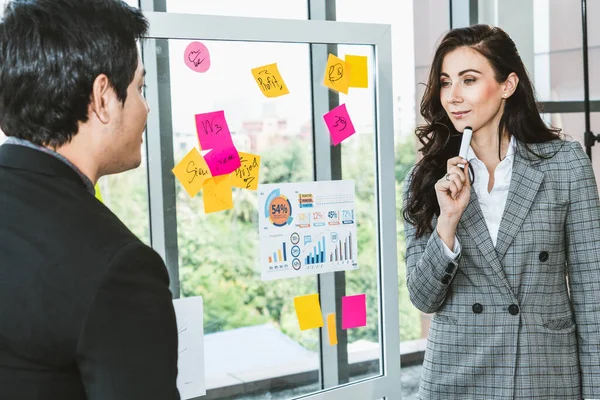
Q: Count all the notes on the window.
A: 13